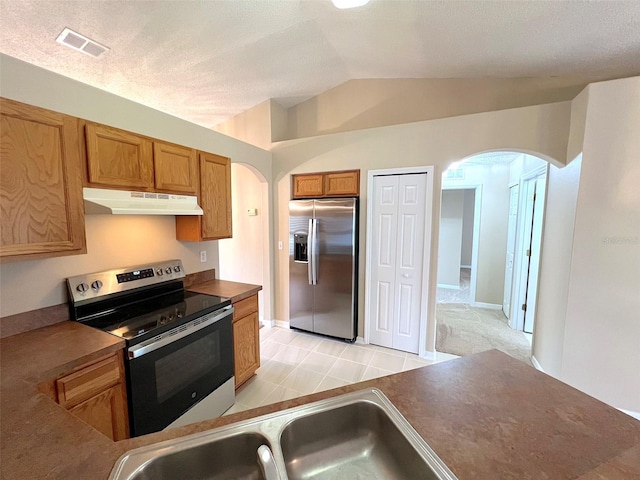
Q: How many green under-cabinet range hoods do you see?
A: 0